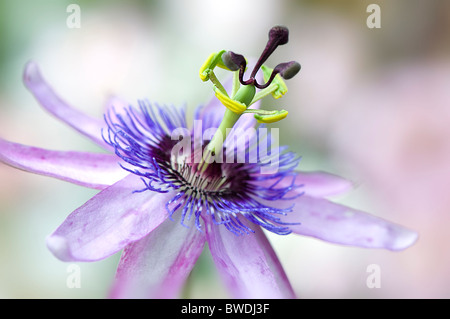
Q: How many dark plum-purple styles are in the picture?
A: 3